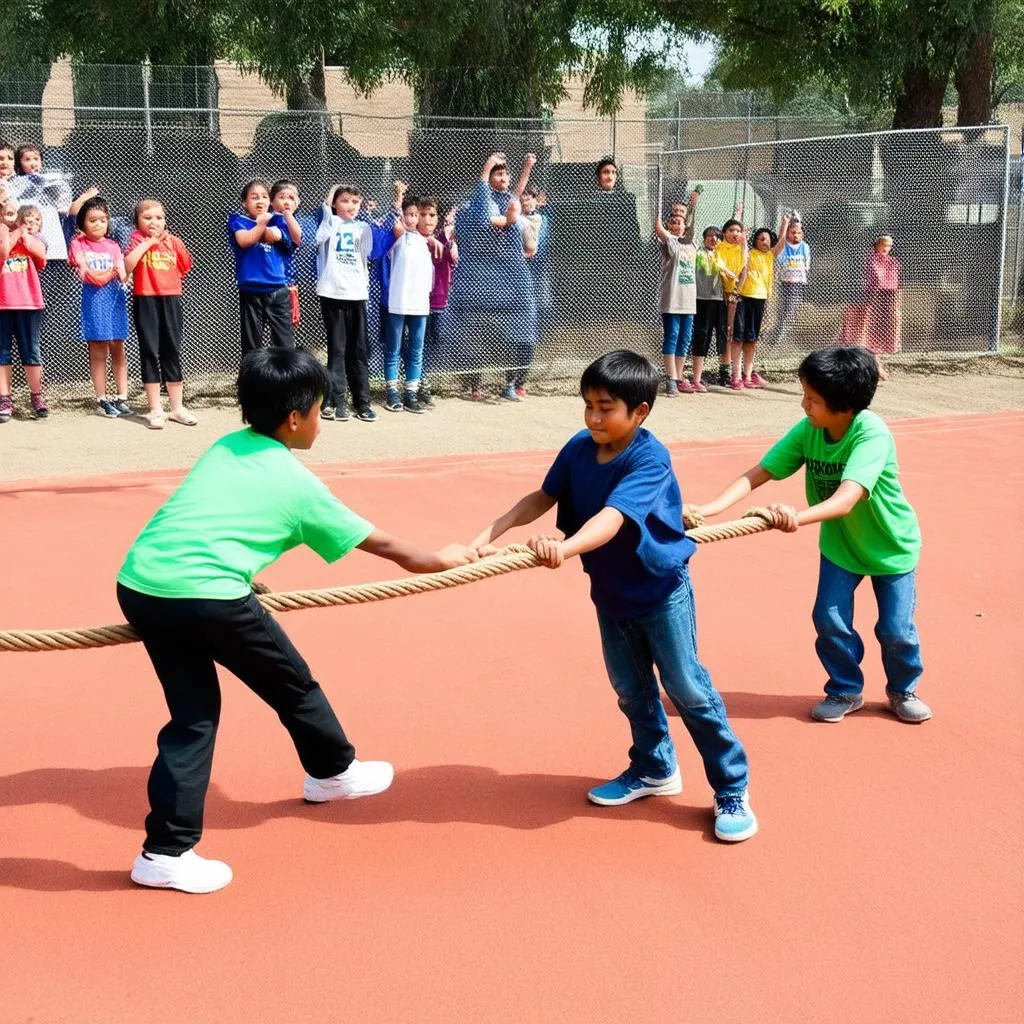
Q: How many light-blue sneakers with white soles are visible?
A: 2